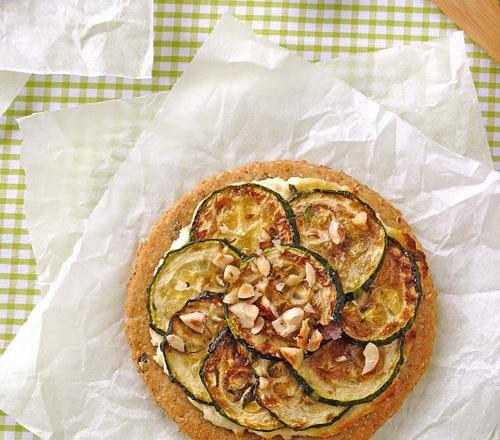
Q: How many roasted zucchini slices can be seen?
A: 9